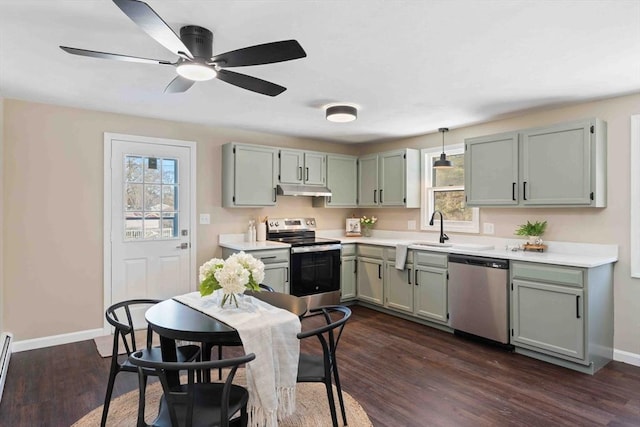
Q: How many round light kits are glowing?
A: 2